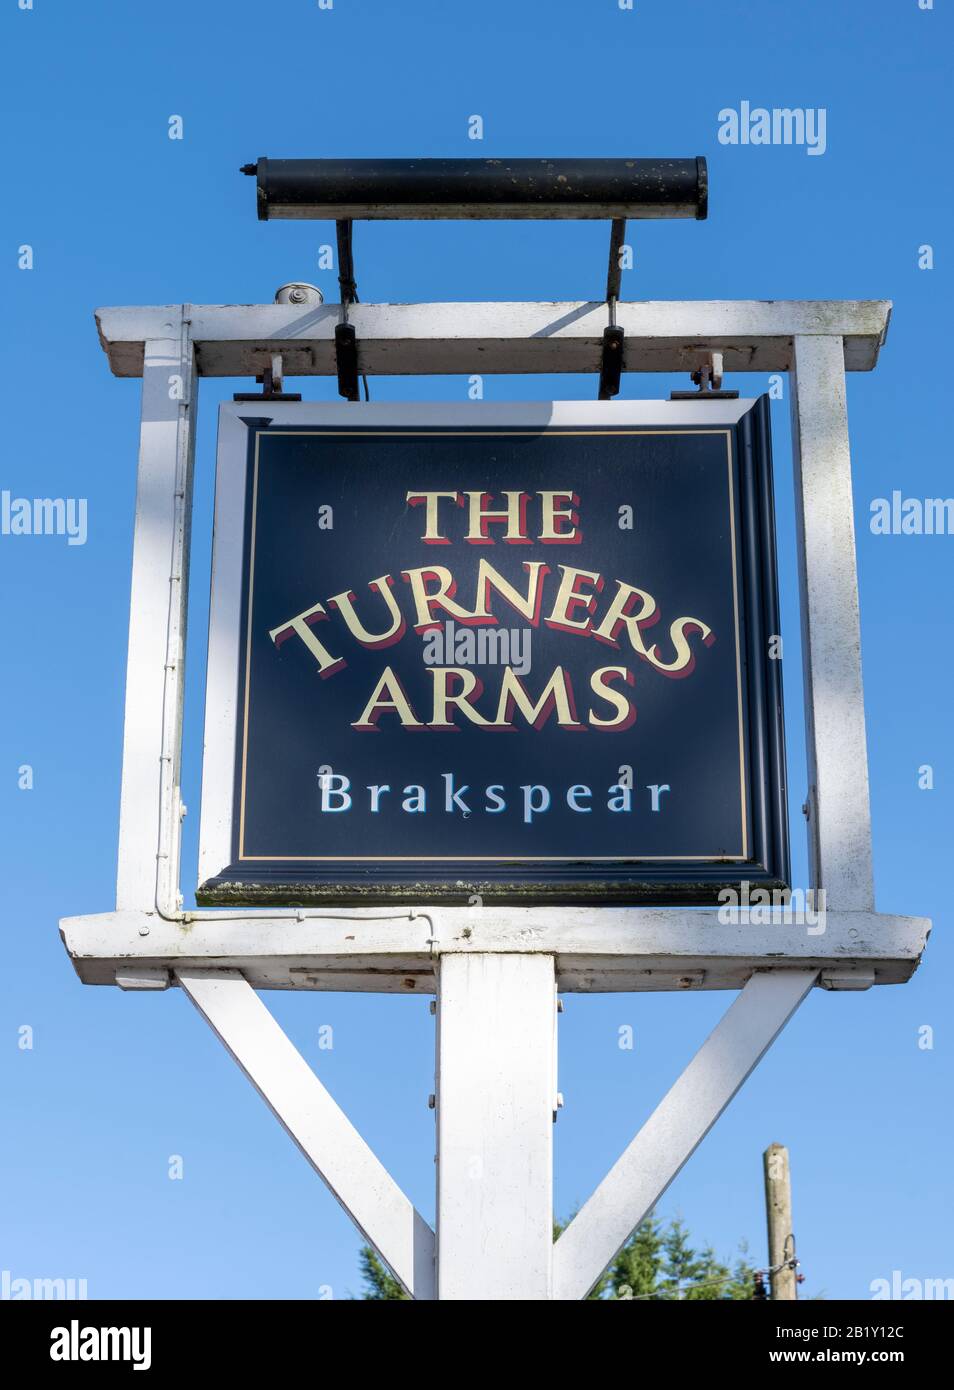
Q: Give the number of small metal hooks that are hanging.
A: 2